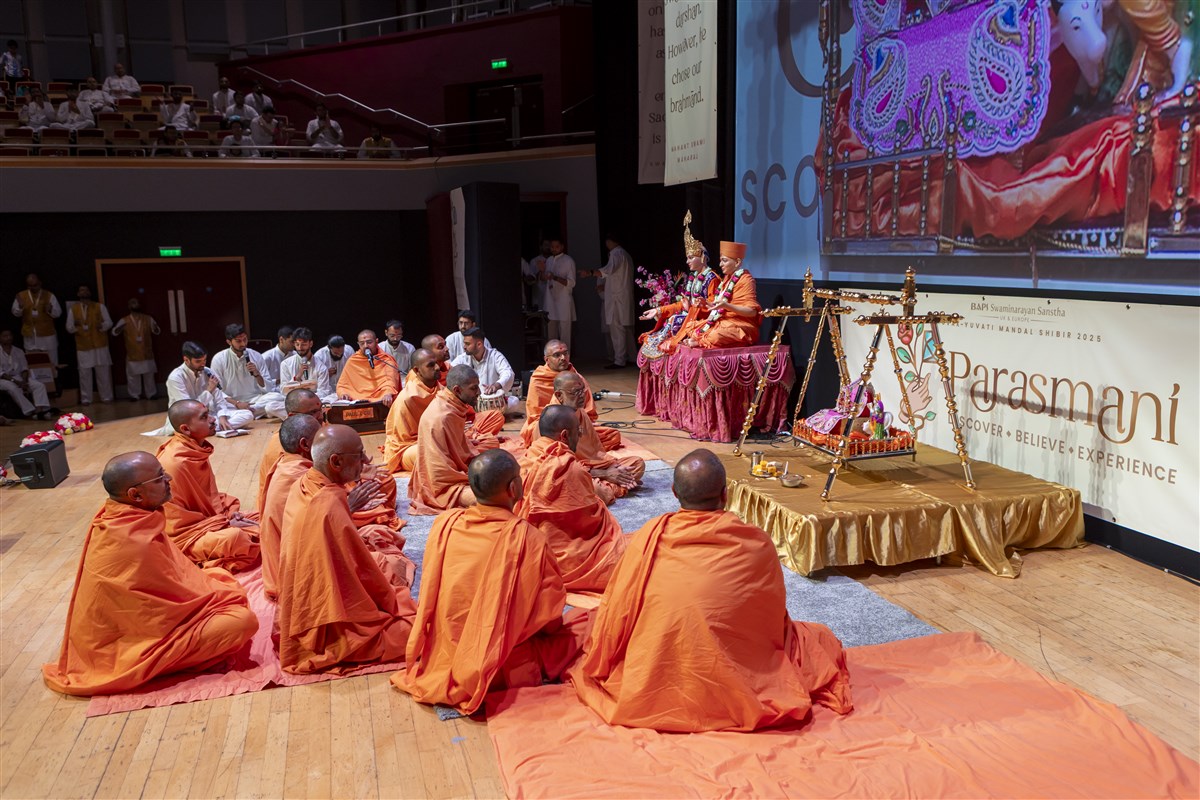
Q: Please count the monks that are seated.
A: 14